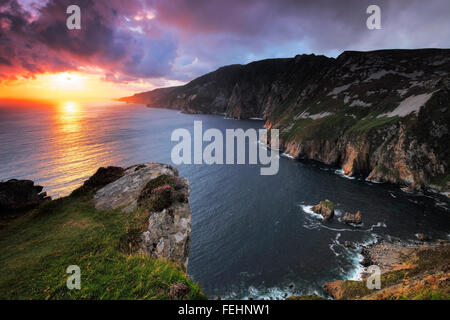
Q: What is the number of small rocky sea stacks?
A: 2